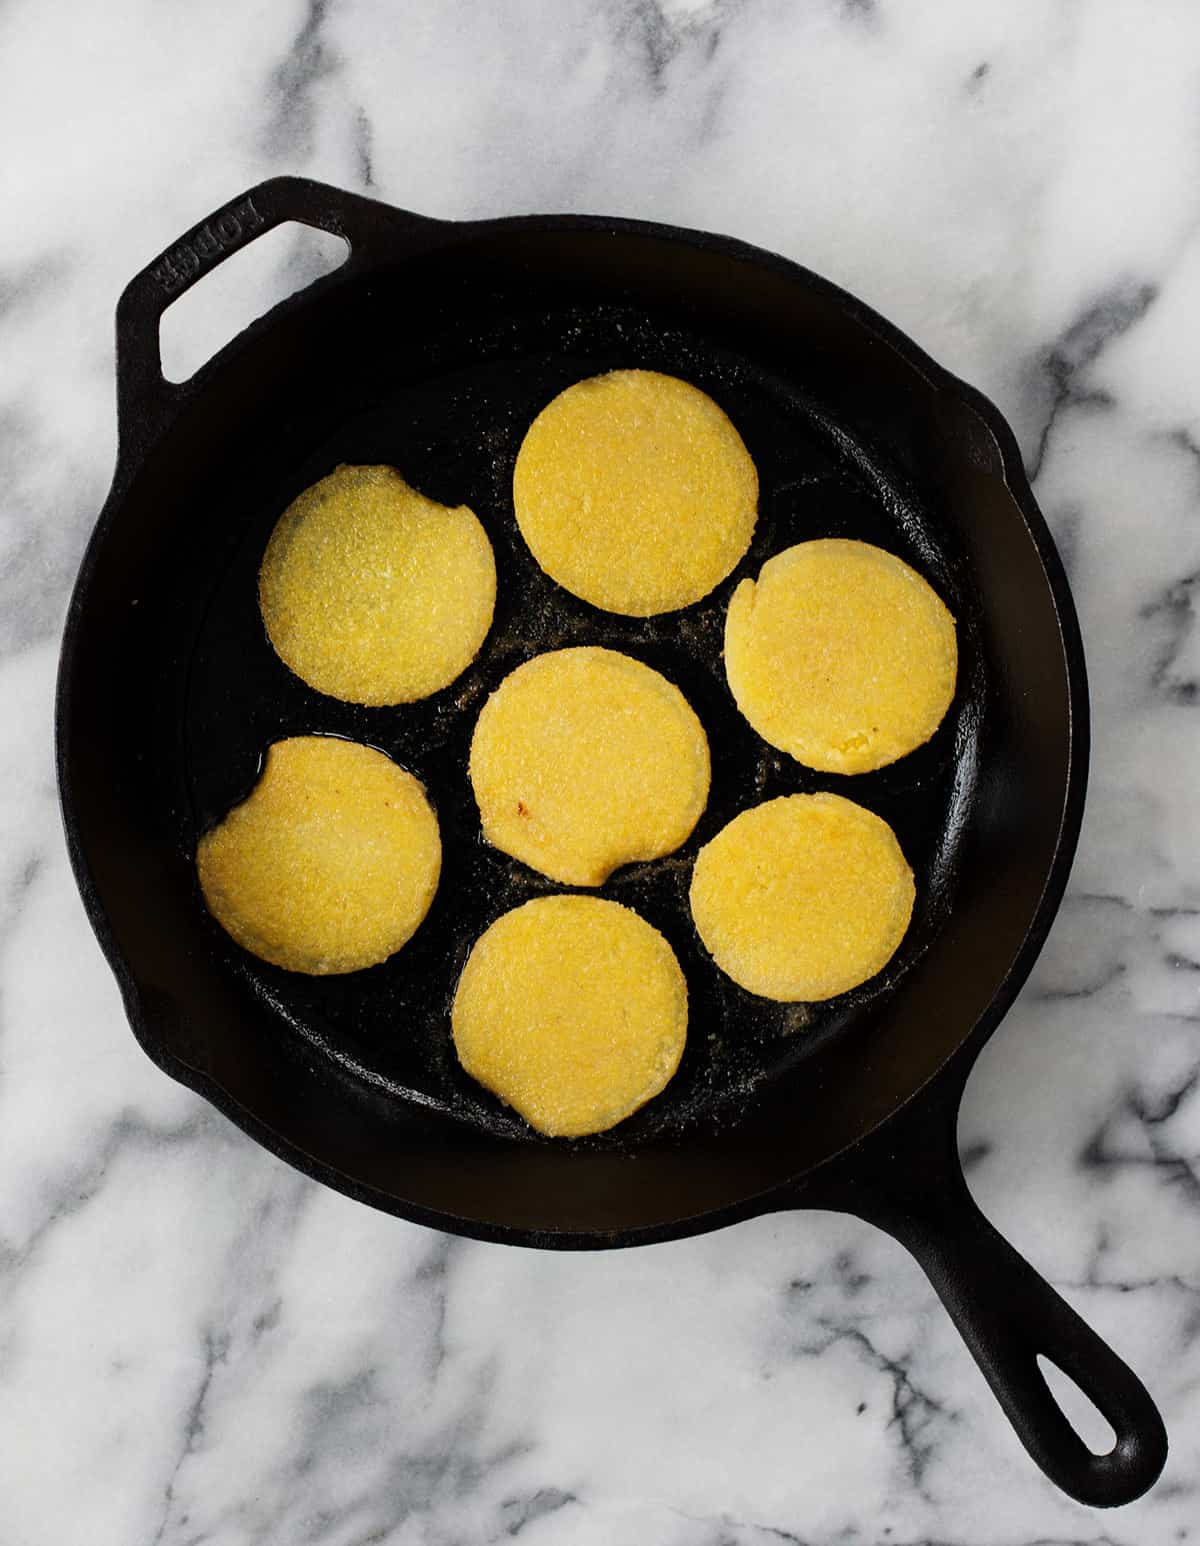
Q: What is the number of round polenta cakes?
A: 7